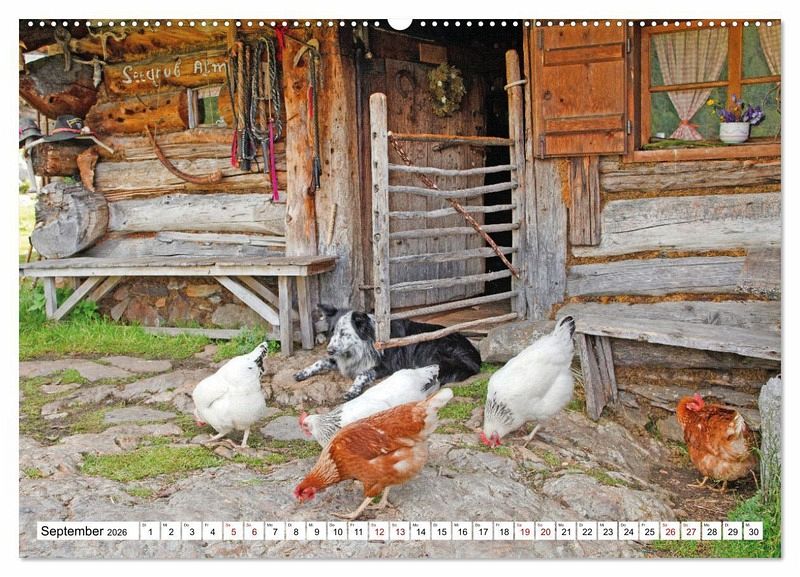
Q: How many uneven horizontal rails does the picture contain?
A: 9